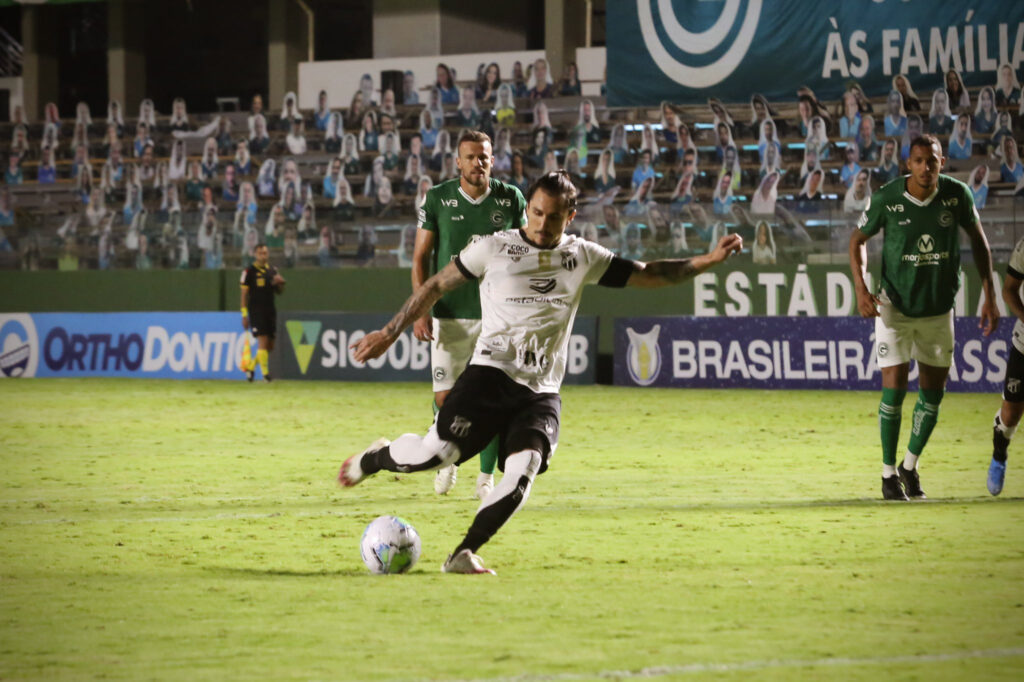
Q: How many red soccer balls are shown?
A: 0